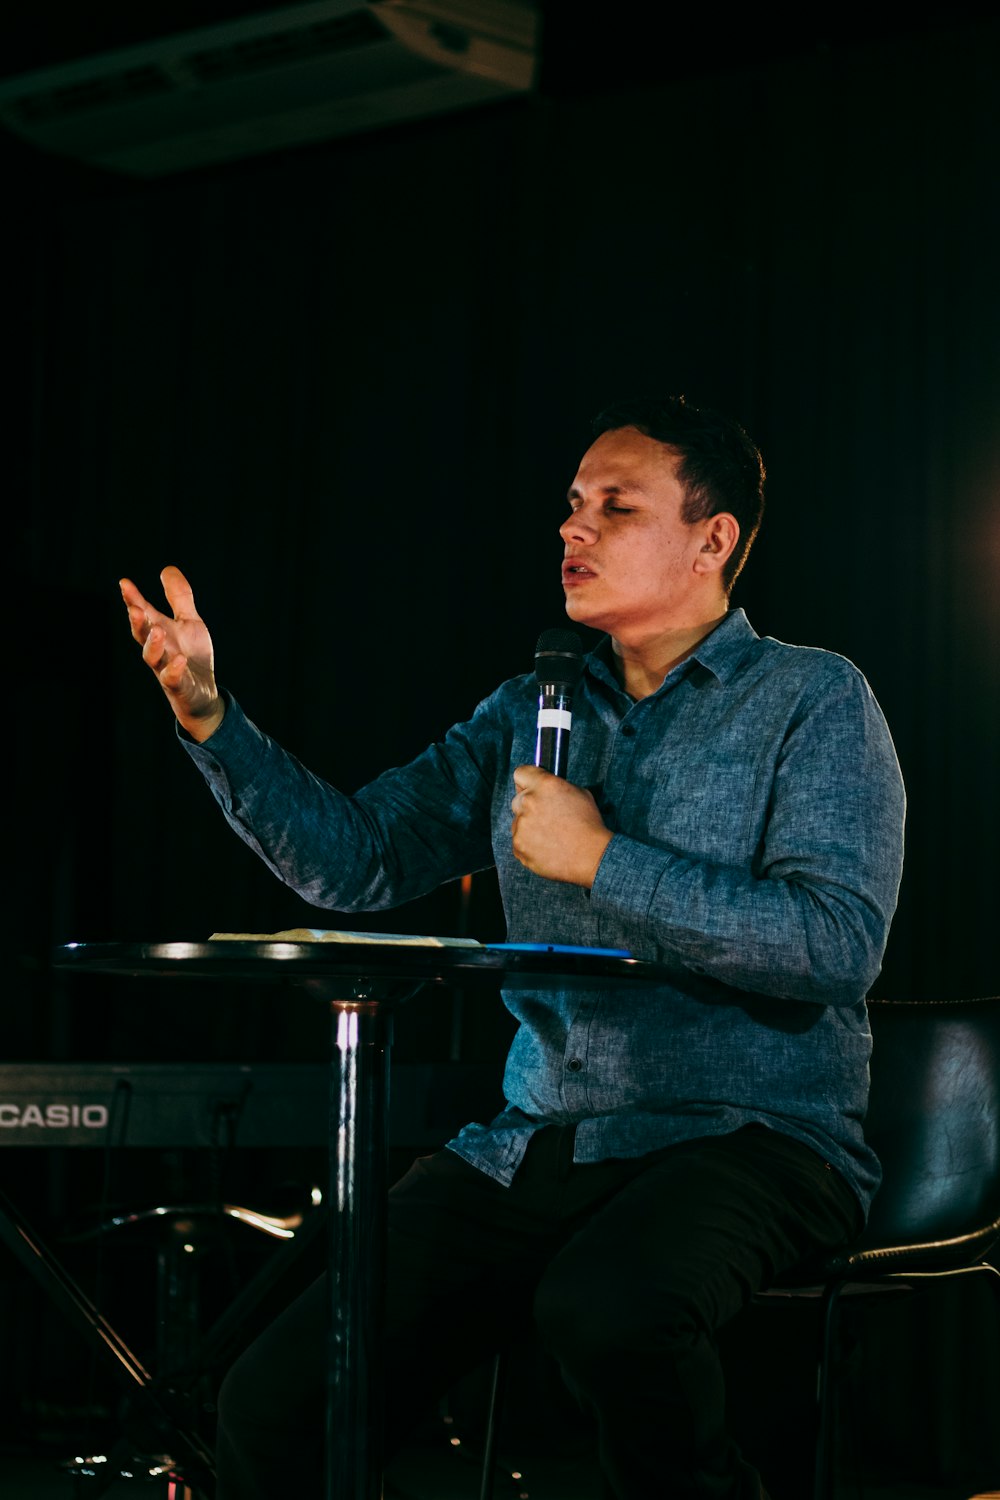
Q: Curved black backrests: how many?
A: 1